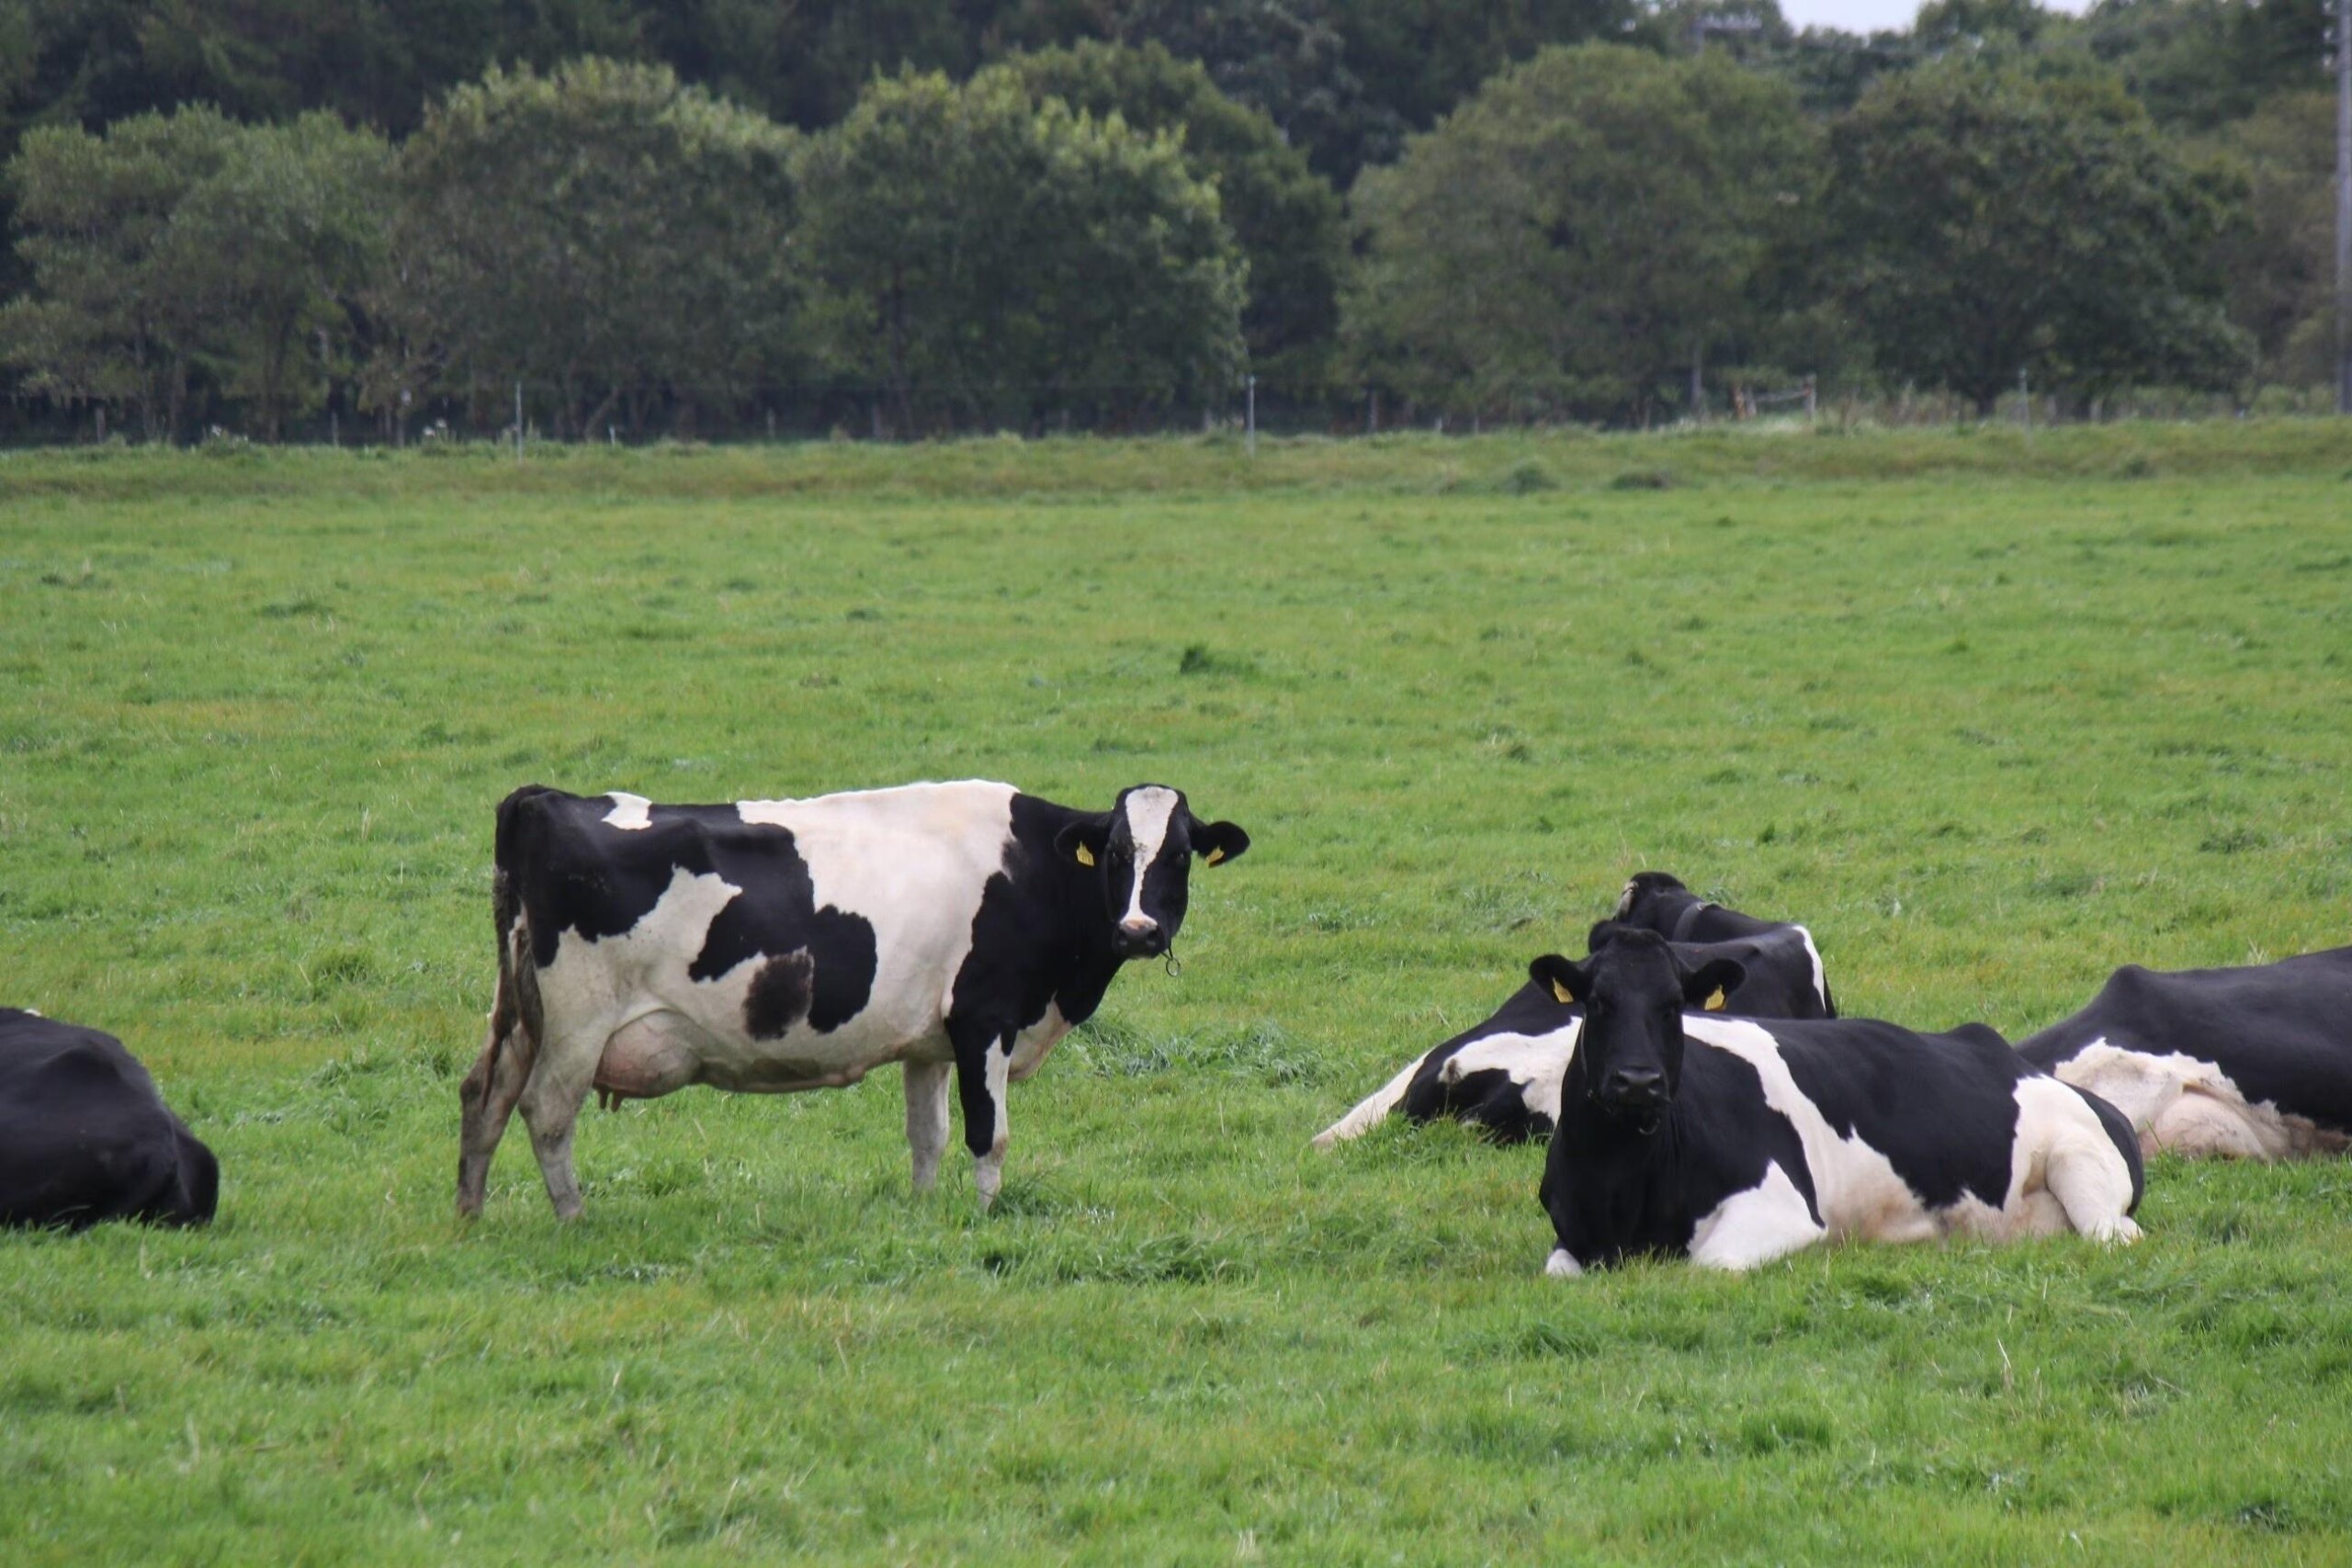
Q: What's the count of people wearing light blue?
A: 0